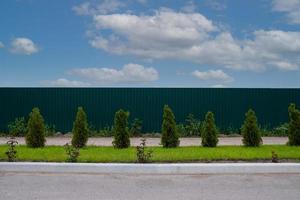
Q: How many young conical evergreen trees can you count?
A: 7